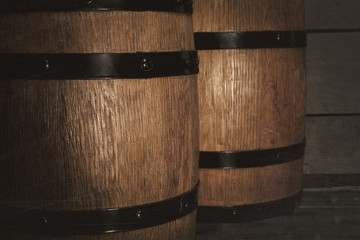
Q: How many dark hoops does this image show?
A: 6